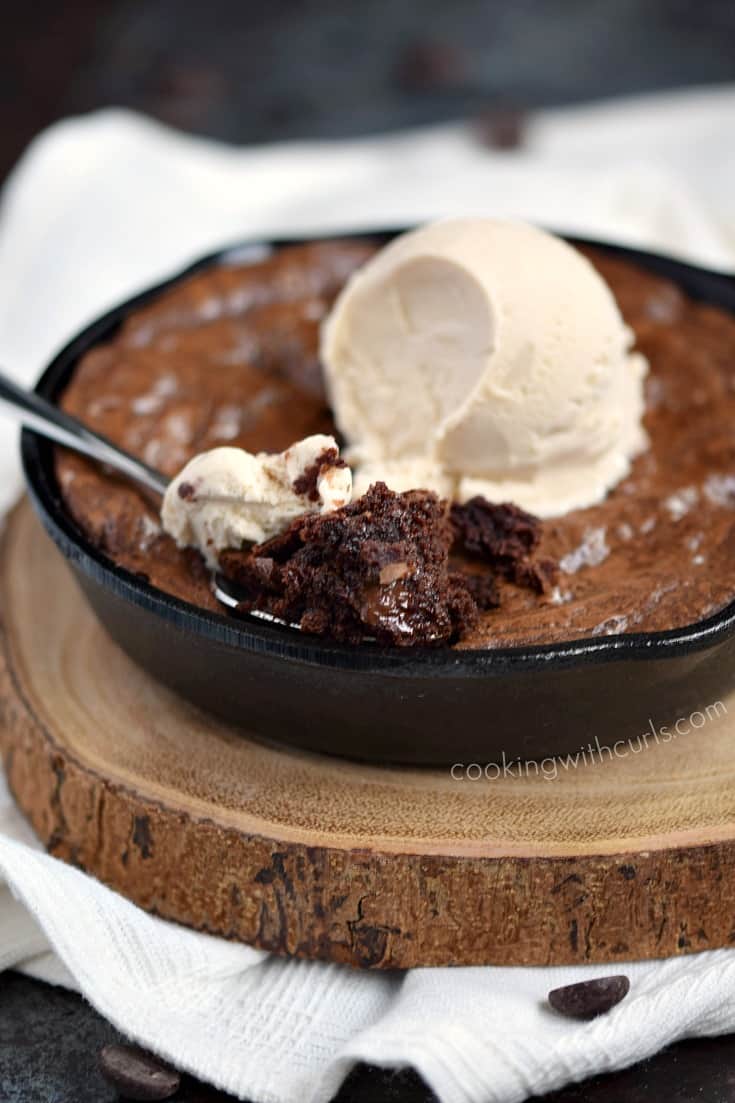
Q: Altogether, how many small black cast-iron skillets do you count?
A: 1